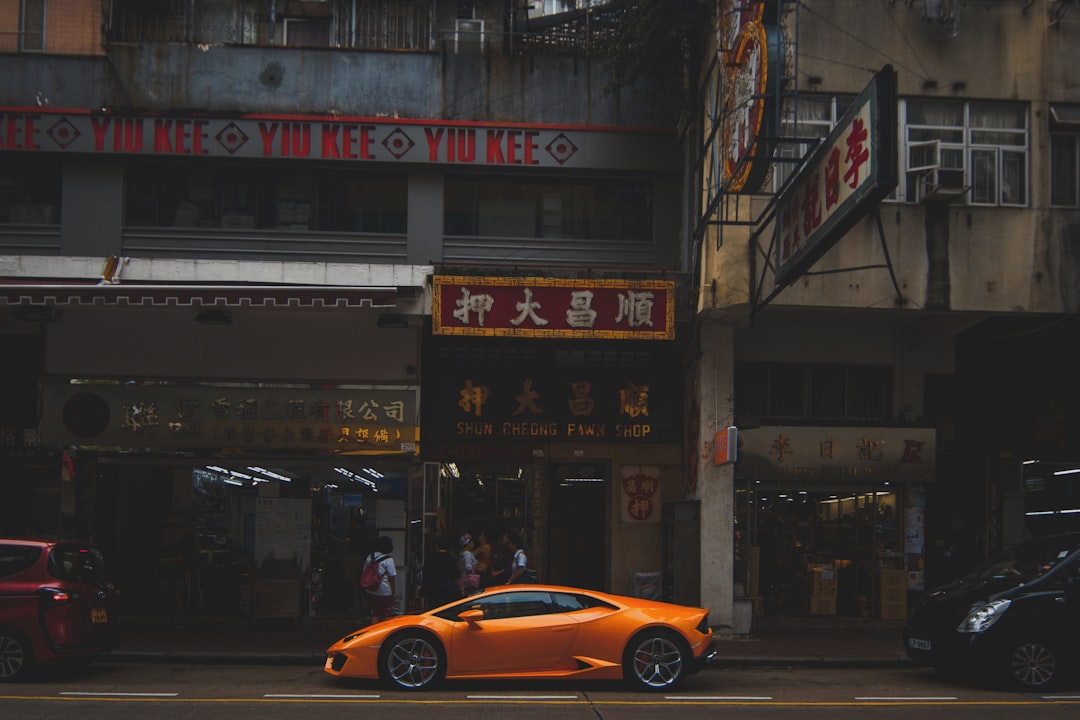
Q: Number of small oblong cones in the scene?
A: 0